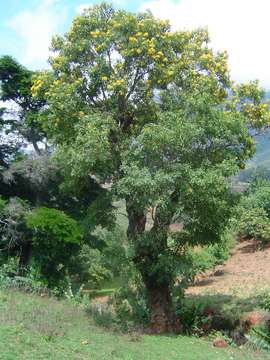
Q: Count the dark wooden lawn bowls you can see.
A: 0